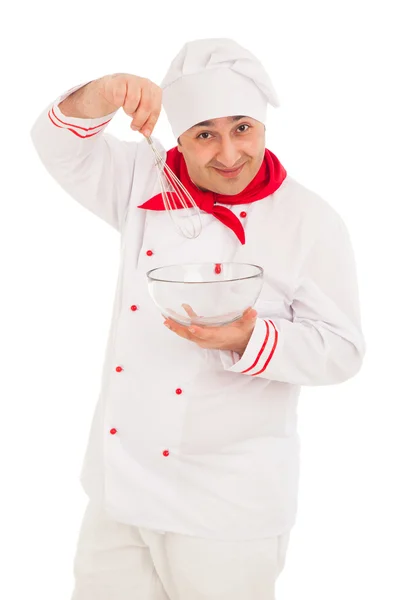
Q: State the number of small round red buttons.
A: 8